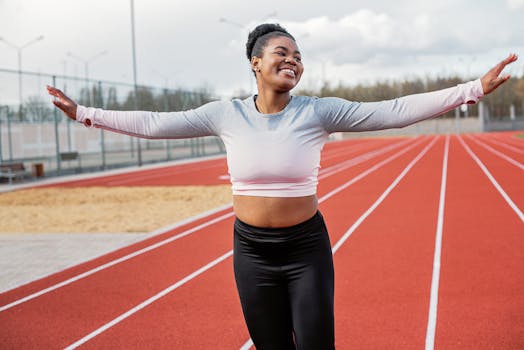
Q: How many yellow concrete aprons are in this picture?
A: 0